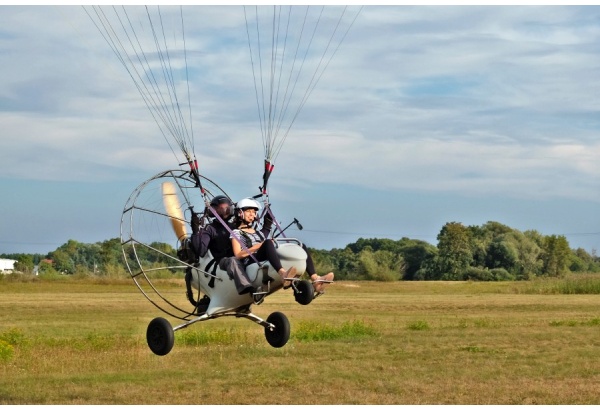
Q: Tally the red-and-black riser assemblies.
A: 2